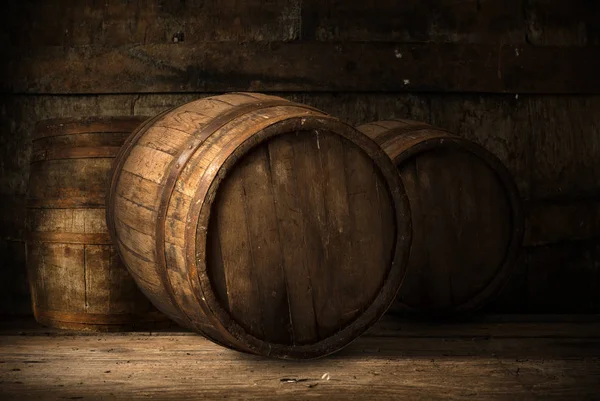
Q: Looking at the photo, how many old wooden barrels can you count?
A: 3